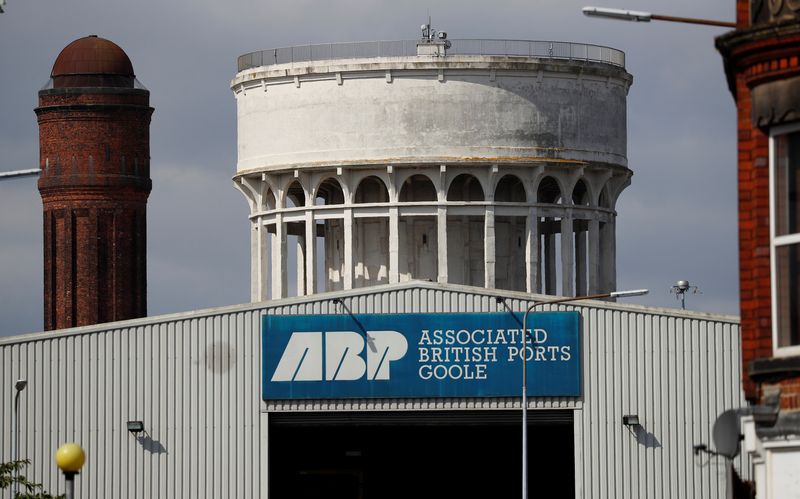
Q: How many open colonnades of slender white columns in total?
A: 1